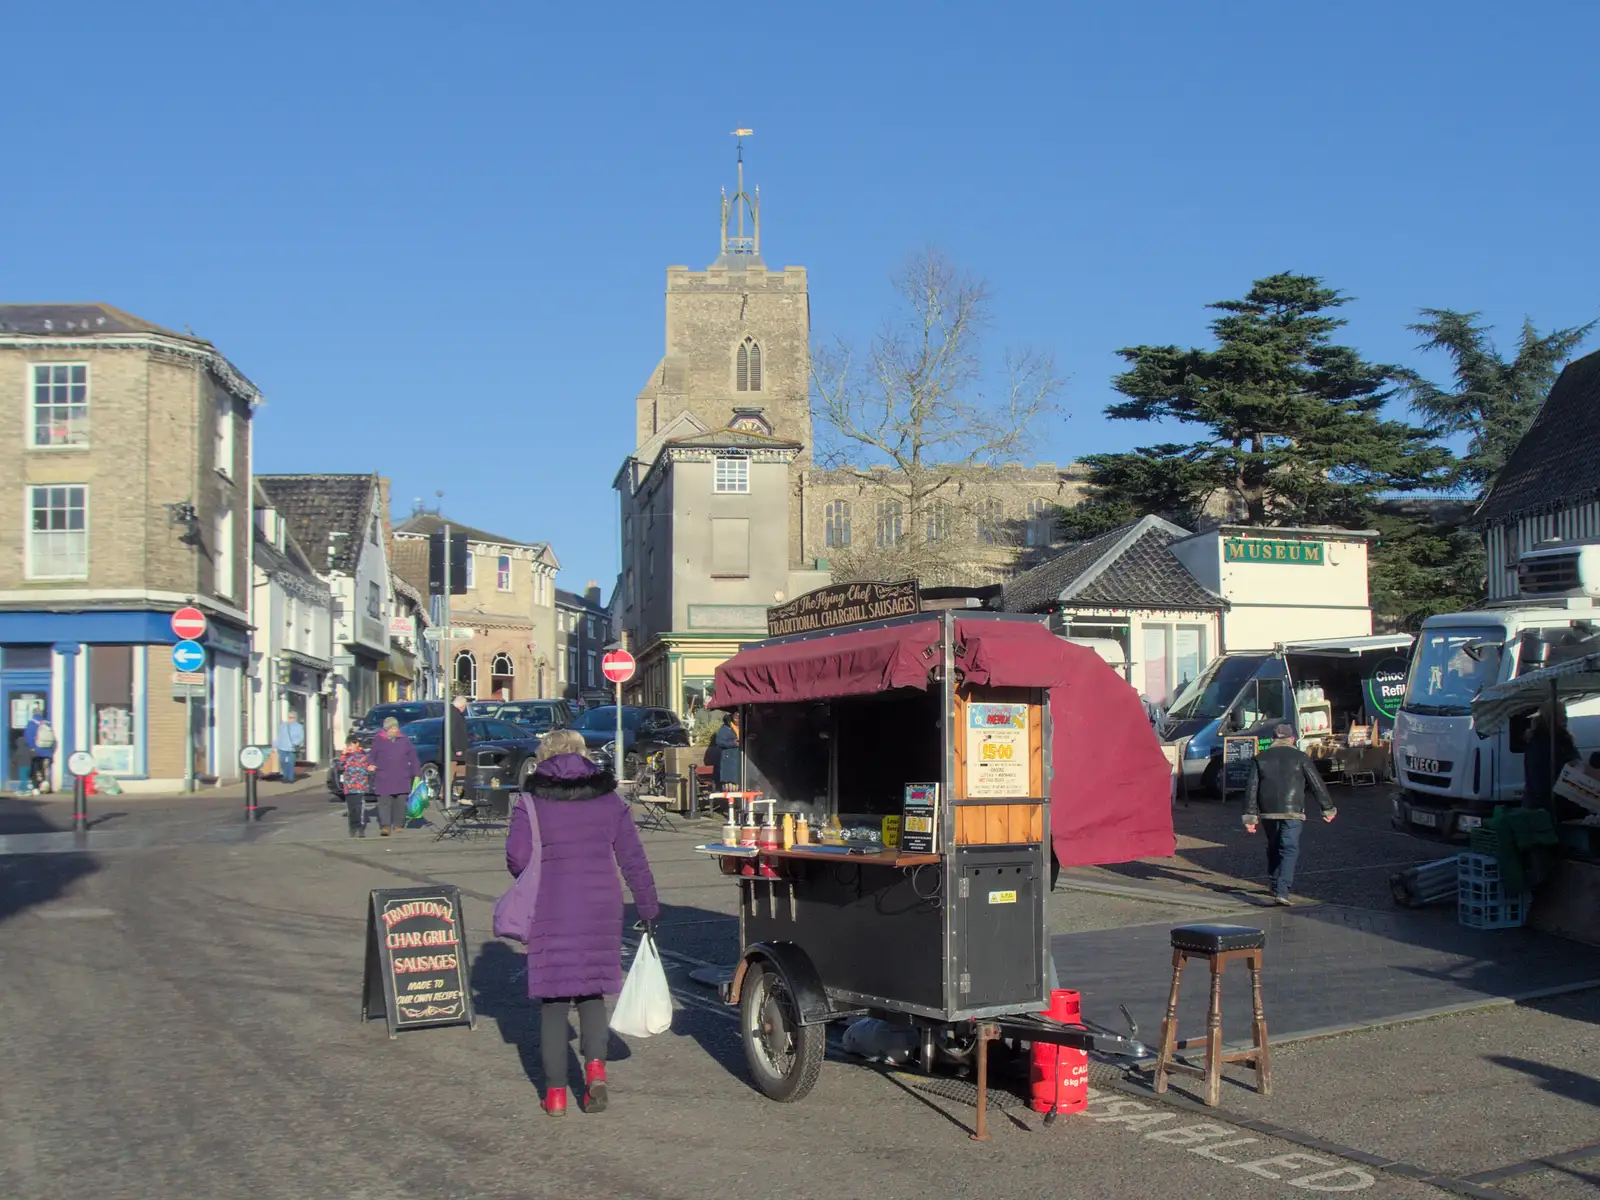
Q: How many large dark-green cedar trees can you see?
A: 2